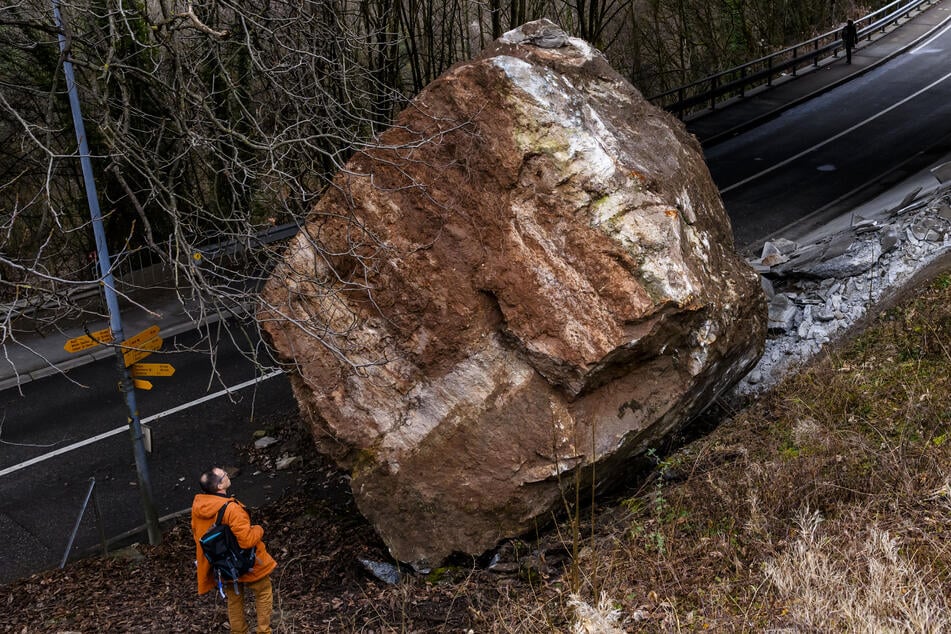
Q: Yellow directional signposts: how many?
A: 5